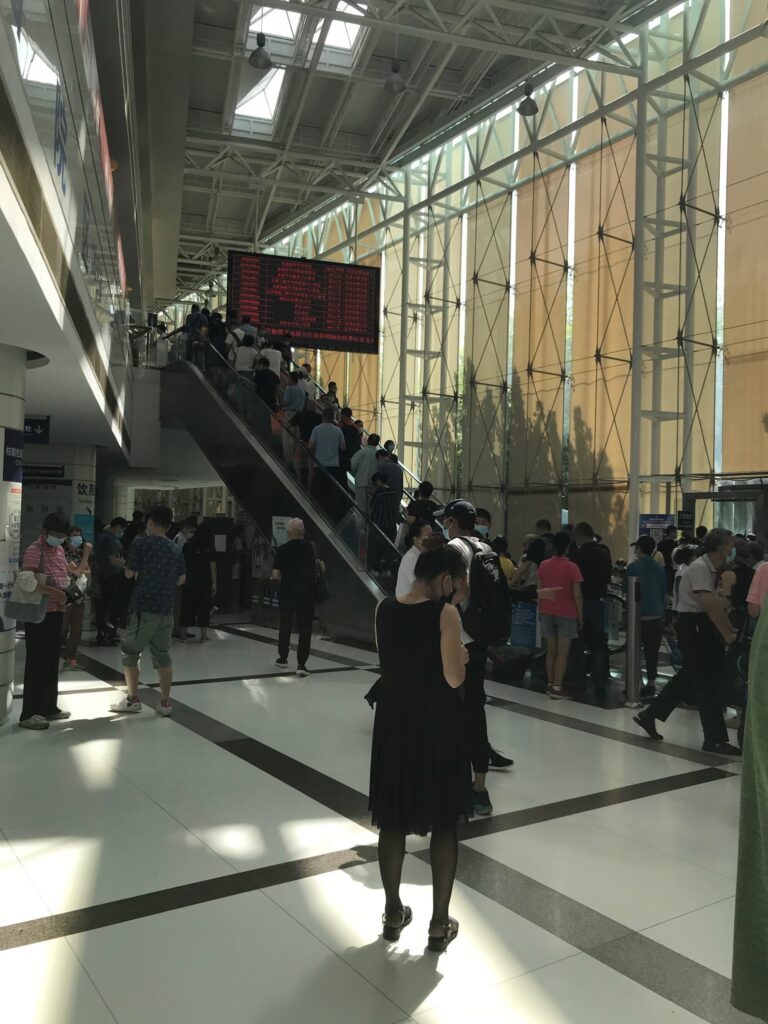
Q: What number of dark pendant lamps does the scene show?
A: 3